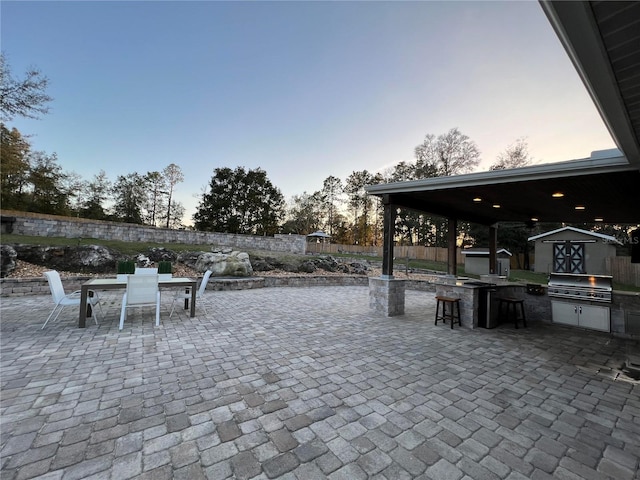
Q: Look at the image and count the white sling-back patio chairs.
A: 4